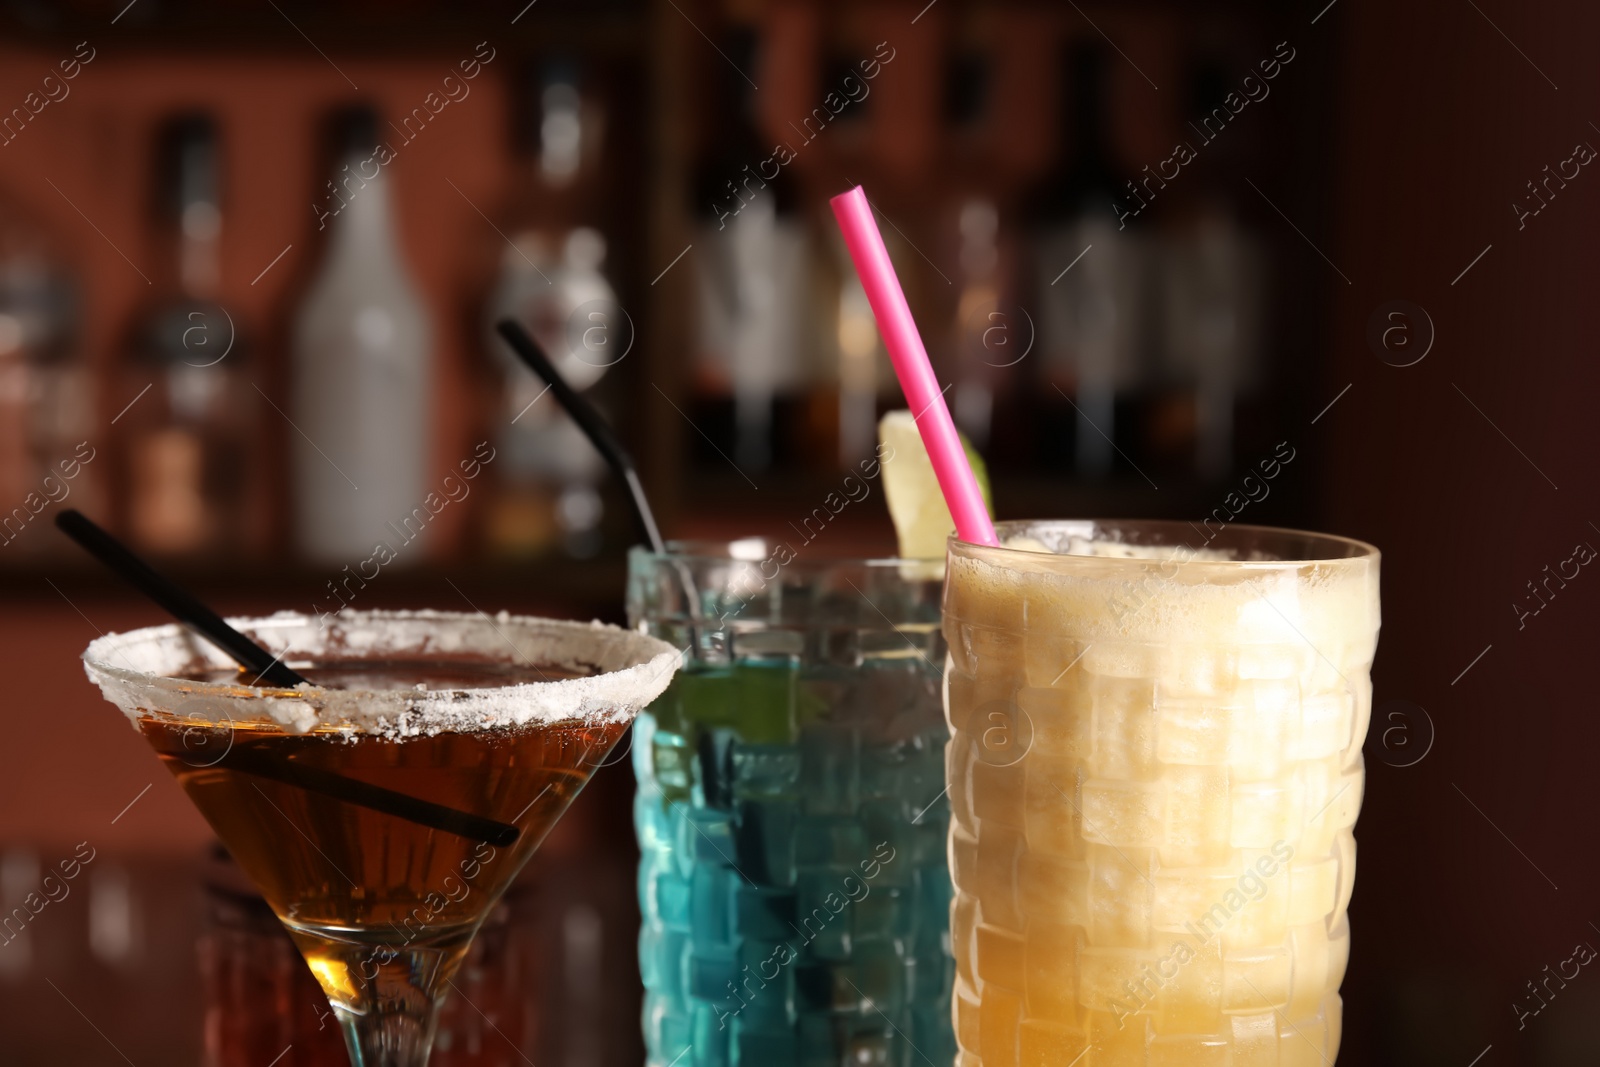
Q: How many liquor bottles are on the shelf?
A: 9